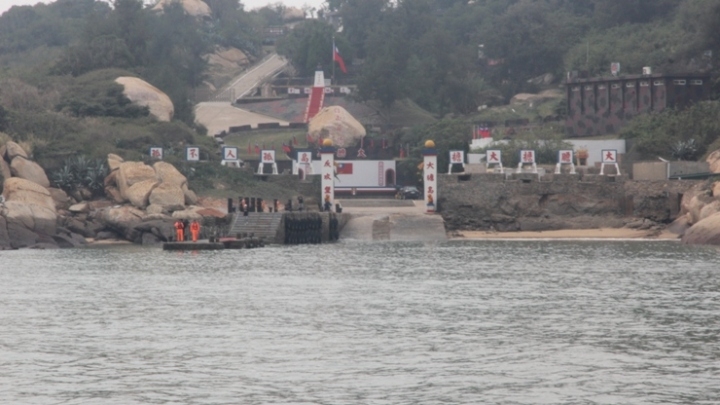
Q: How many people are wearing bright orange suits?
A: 2